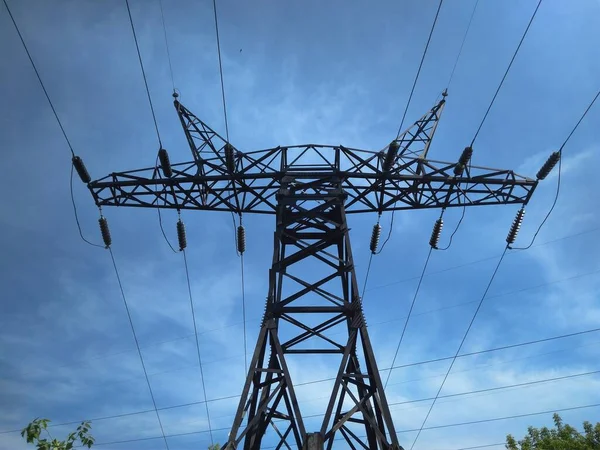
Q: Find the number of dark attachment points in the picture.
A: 12